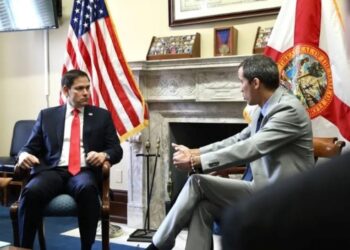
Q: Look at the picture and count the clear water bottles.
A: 0